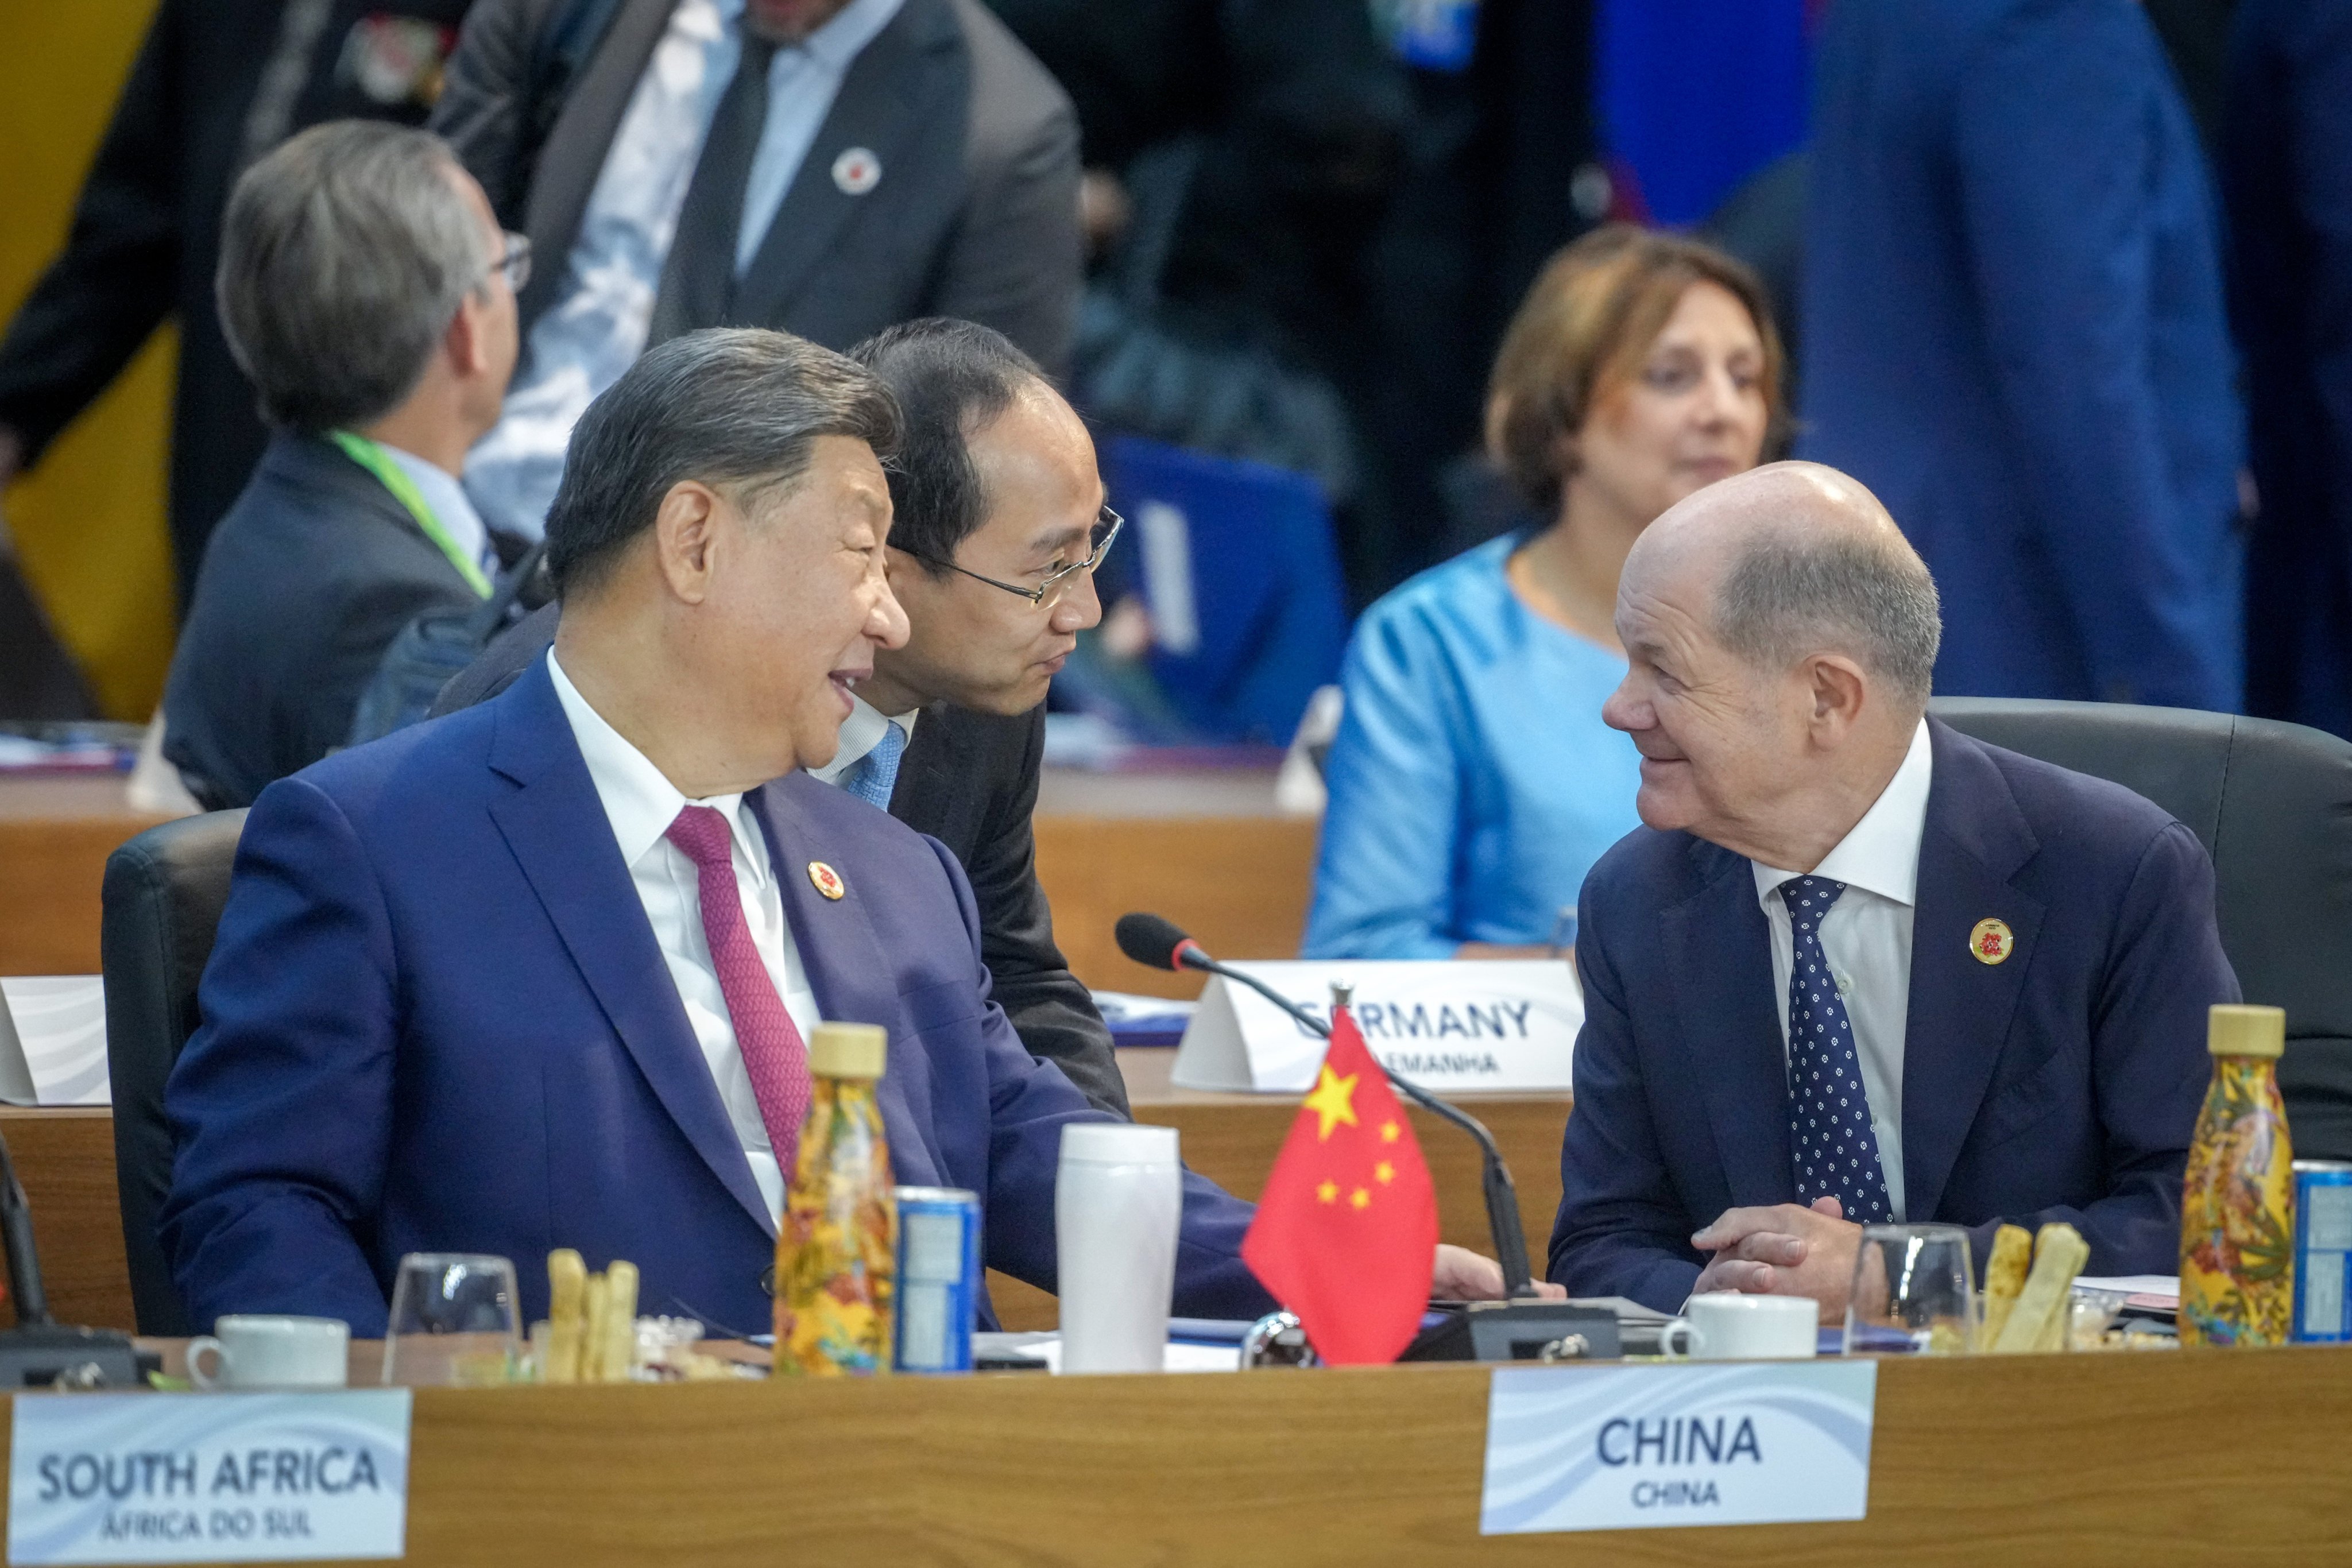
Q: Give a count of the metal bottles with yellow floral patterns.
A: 2